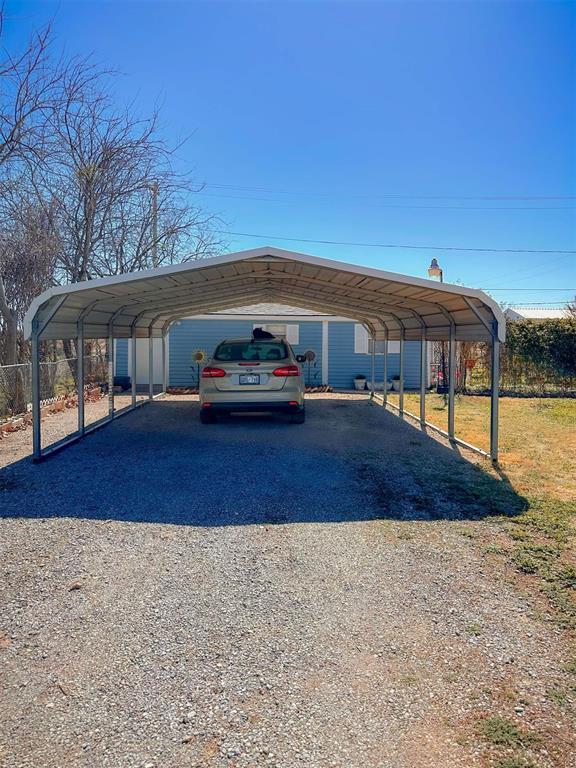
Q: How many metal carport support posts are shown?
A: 12